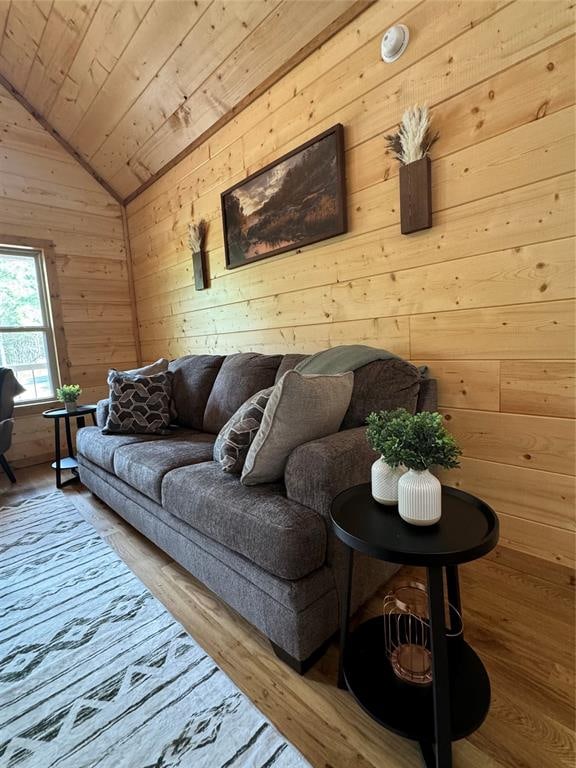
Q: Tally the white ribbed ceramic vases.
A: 2